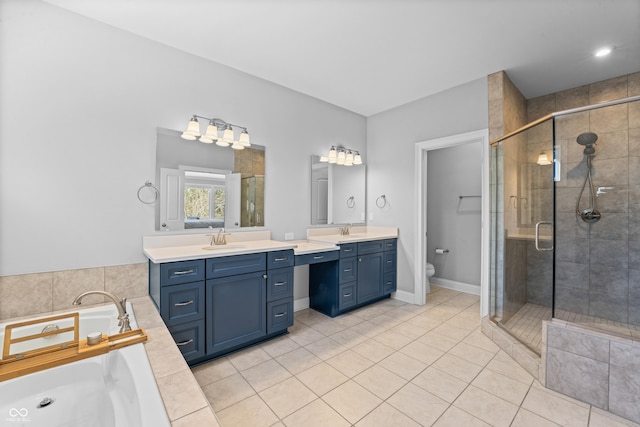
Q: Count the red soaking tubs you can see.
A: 0